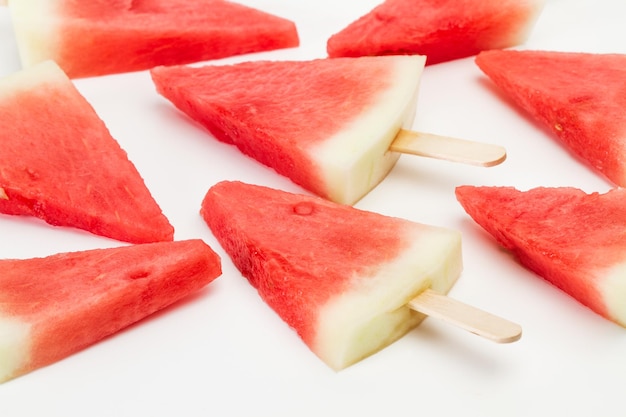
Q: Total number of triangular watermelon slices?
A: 8